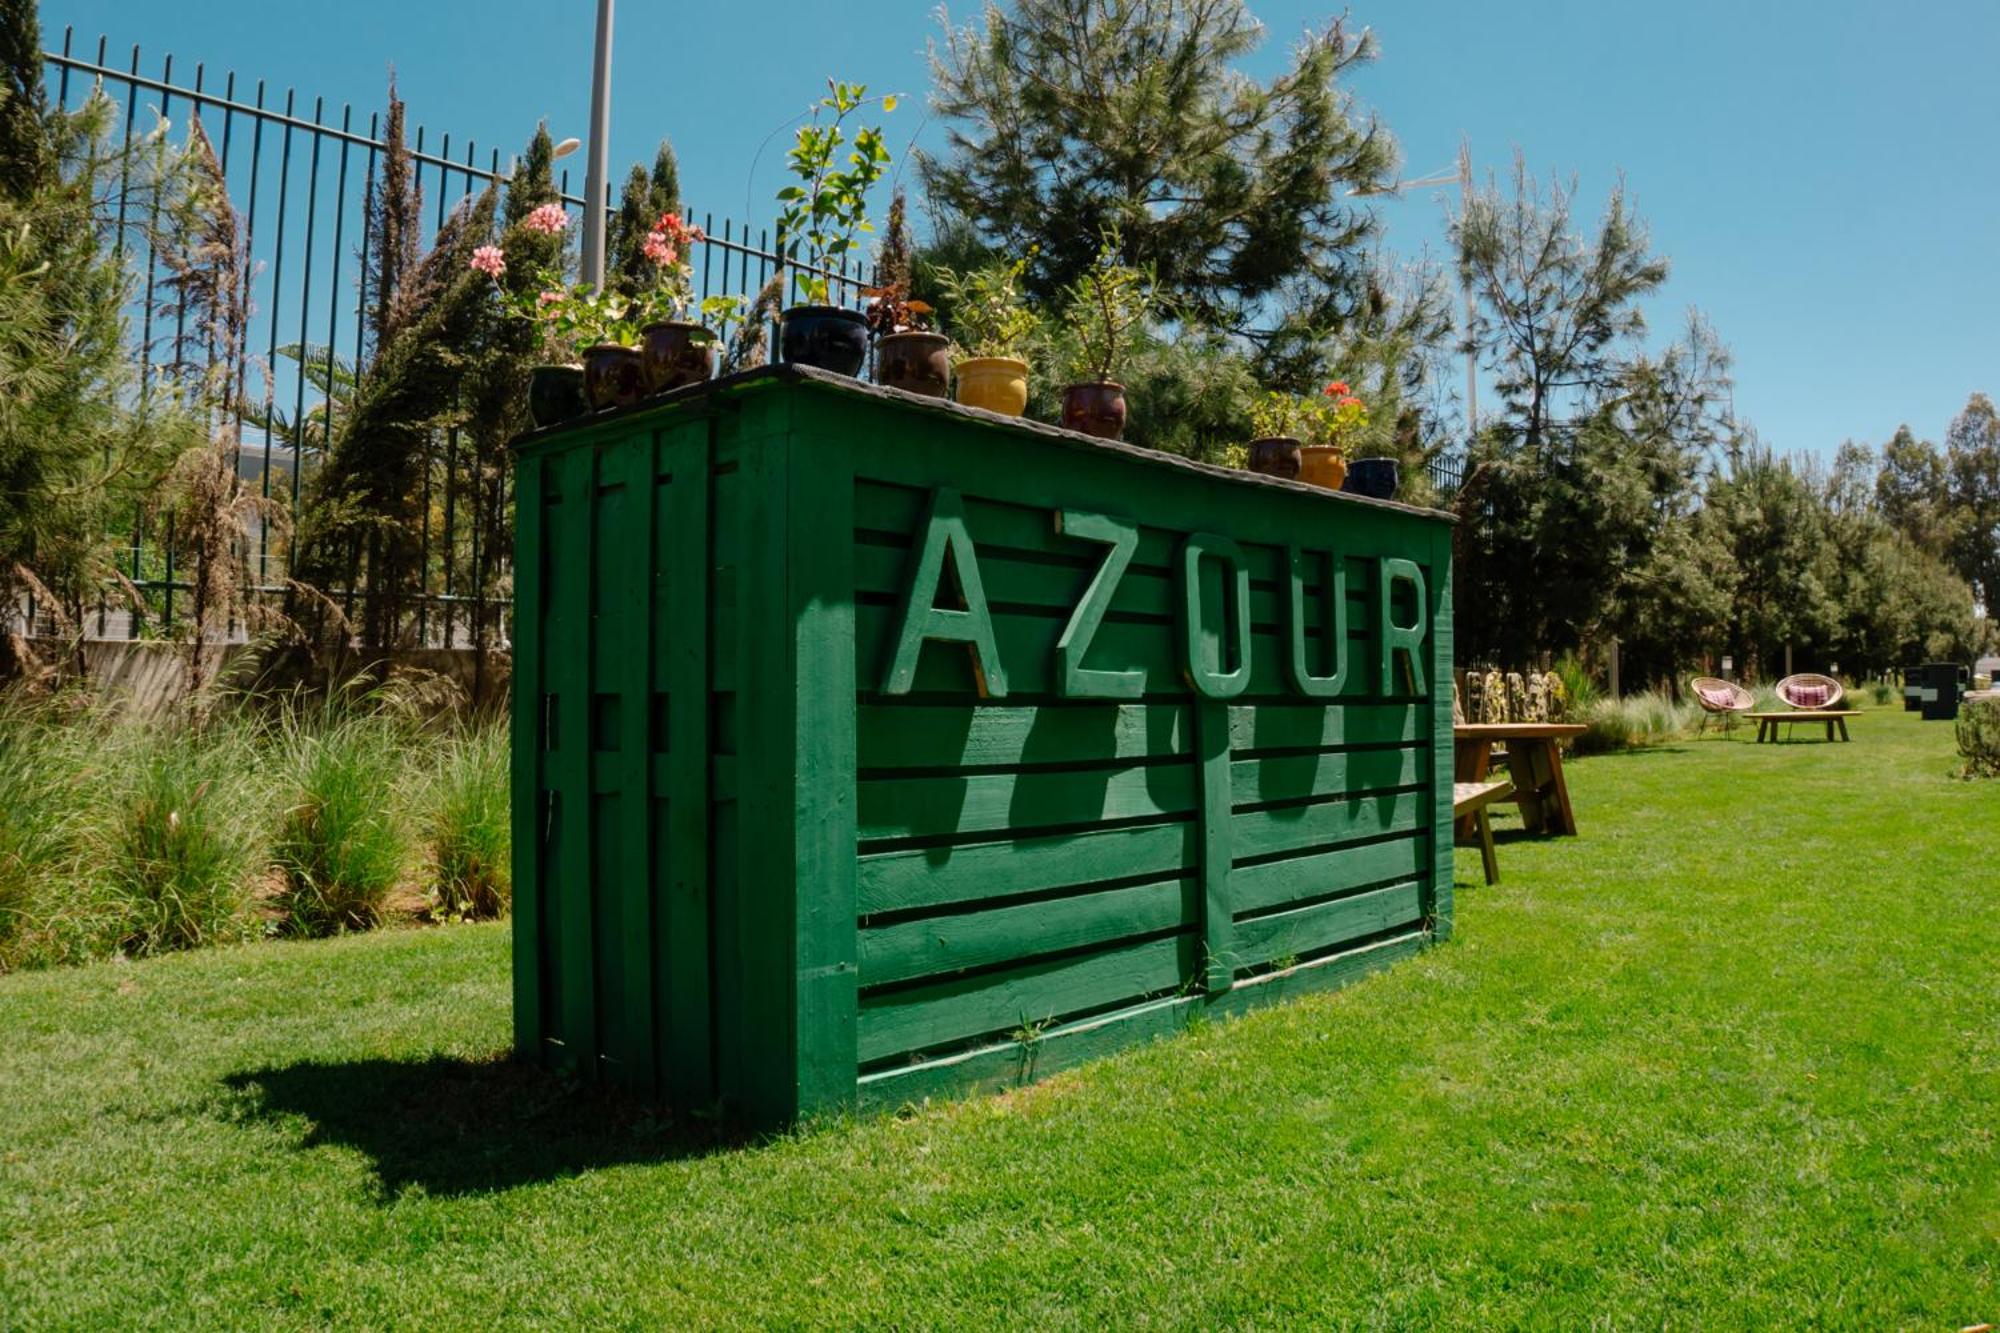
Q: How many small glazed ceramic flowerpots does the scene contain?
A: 10